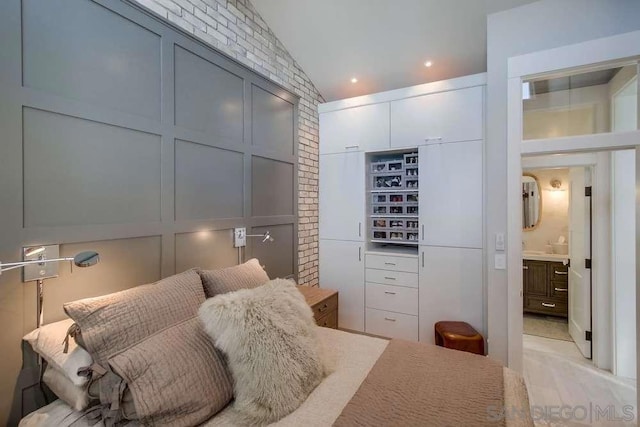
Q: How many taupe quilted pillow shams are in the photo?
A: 3